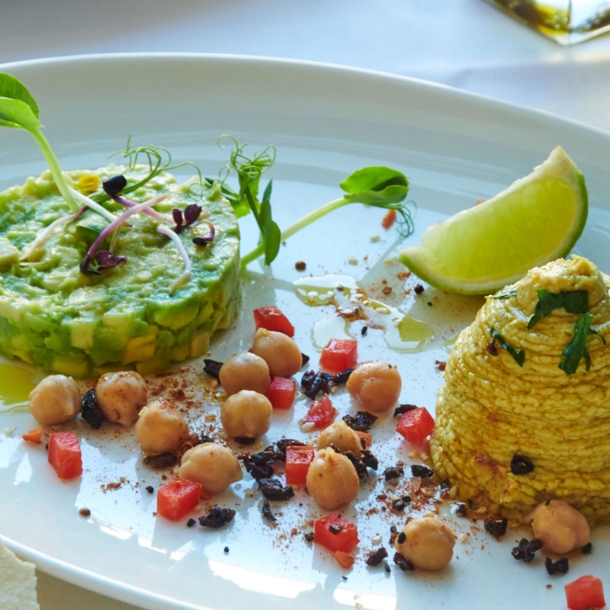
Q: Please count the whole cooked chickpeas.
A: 12